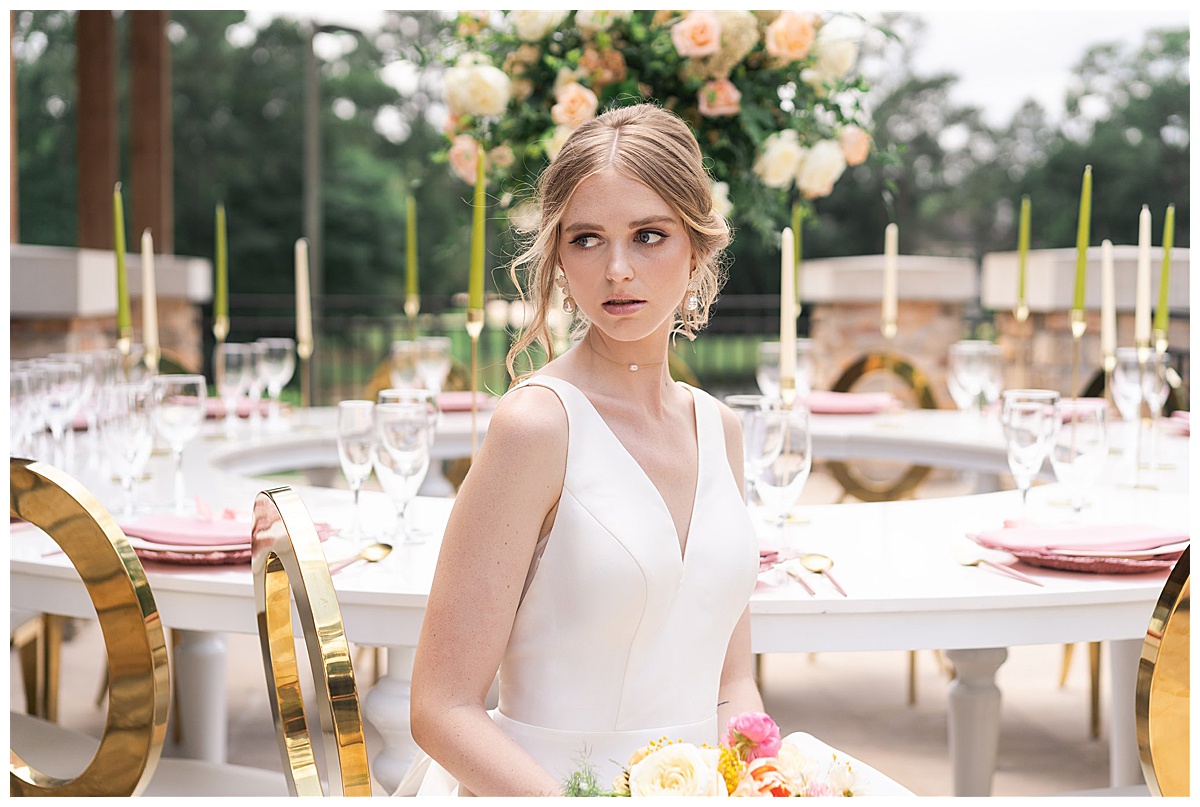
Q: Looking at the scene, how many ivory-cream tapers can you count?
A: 6